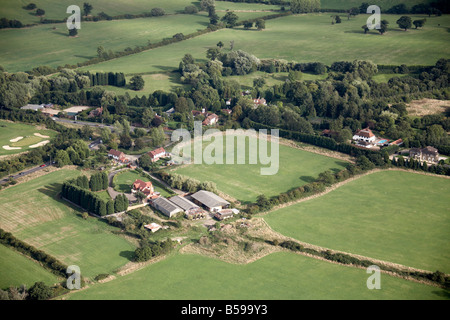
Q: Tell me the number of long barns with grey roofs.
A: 3